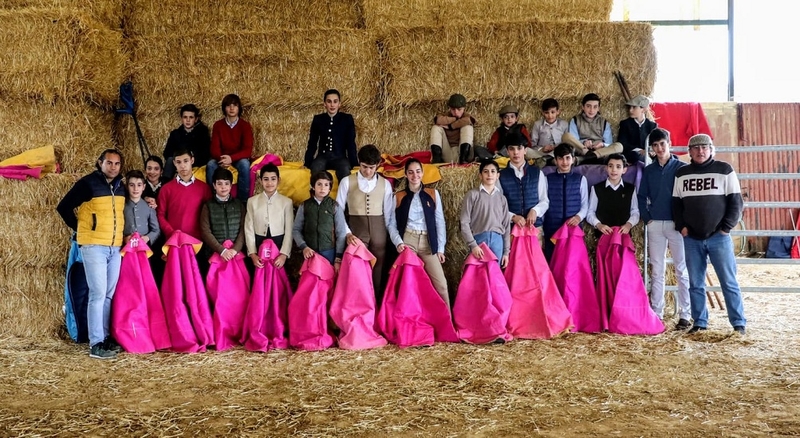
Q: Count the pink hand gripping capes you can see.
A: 11